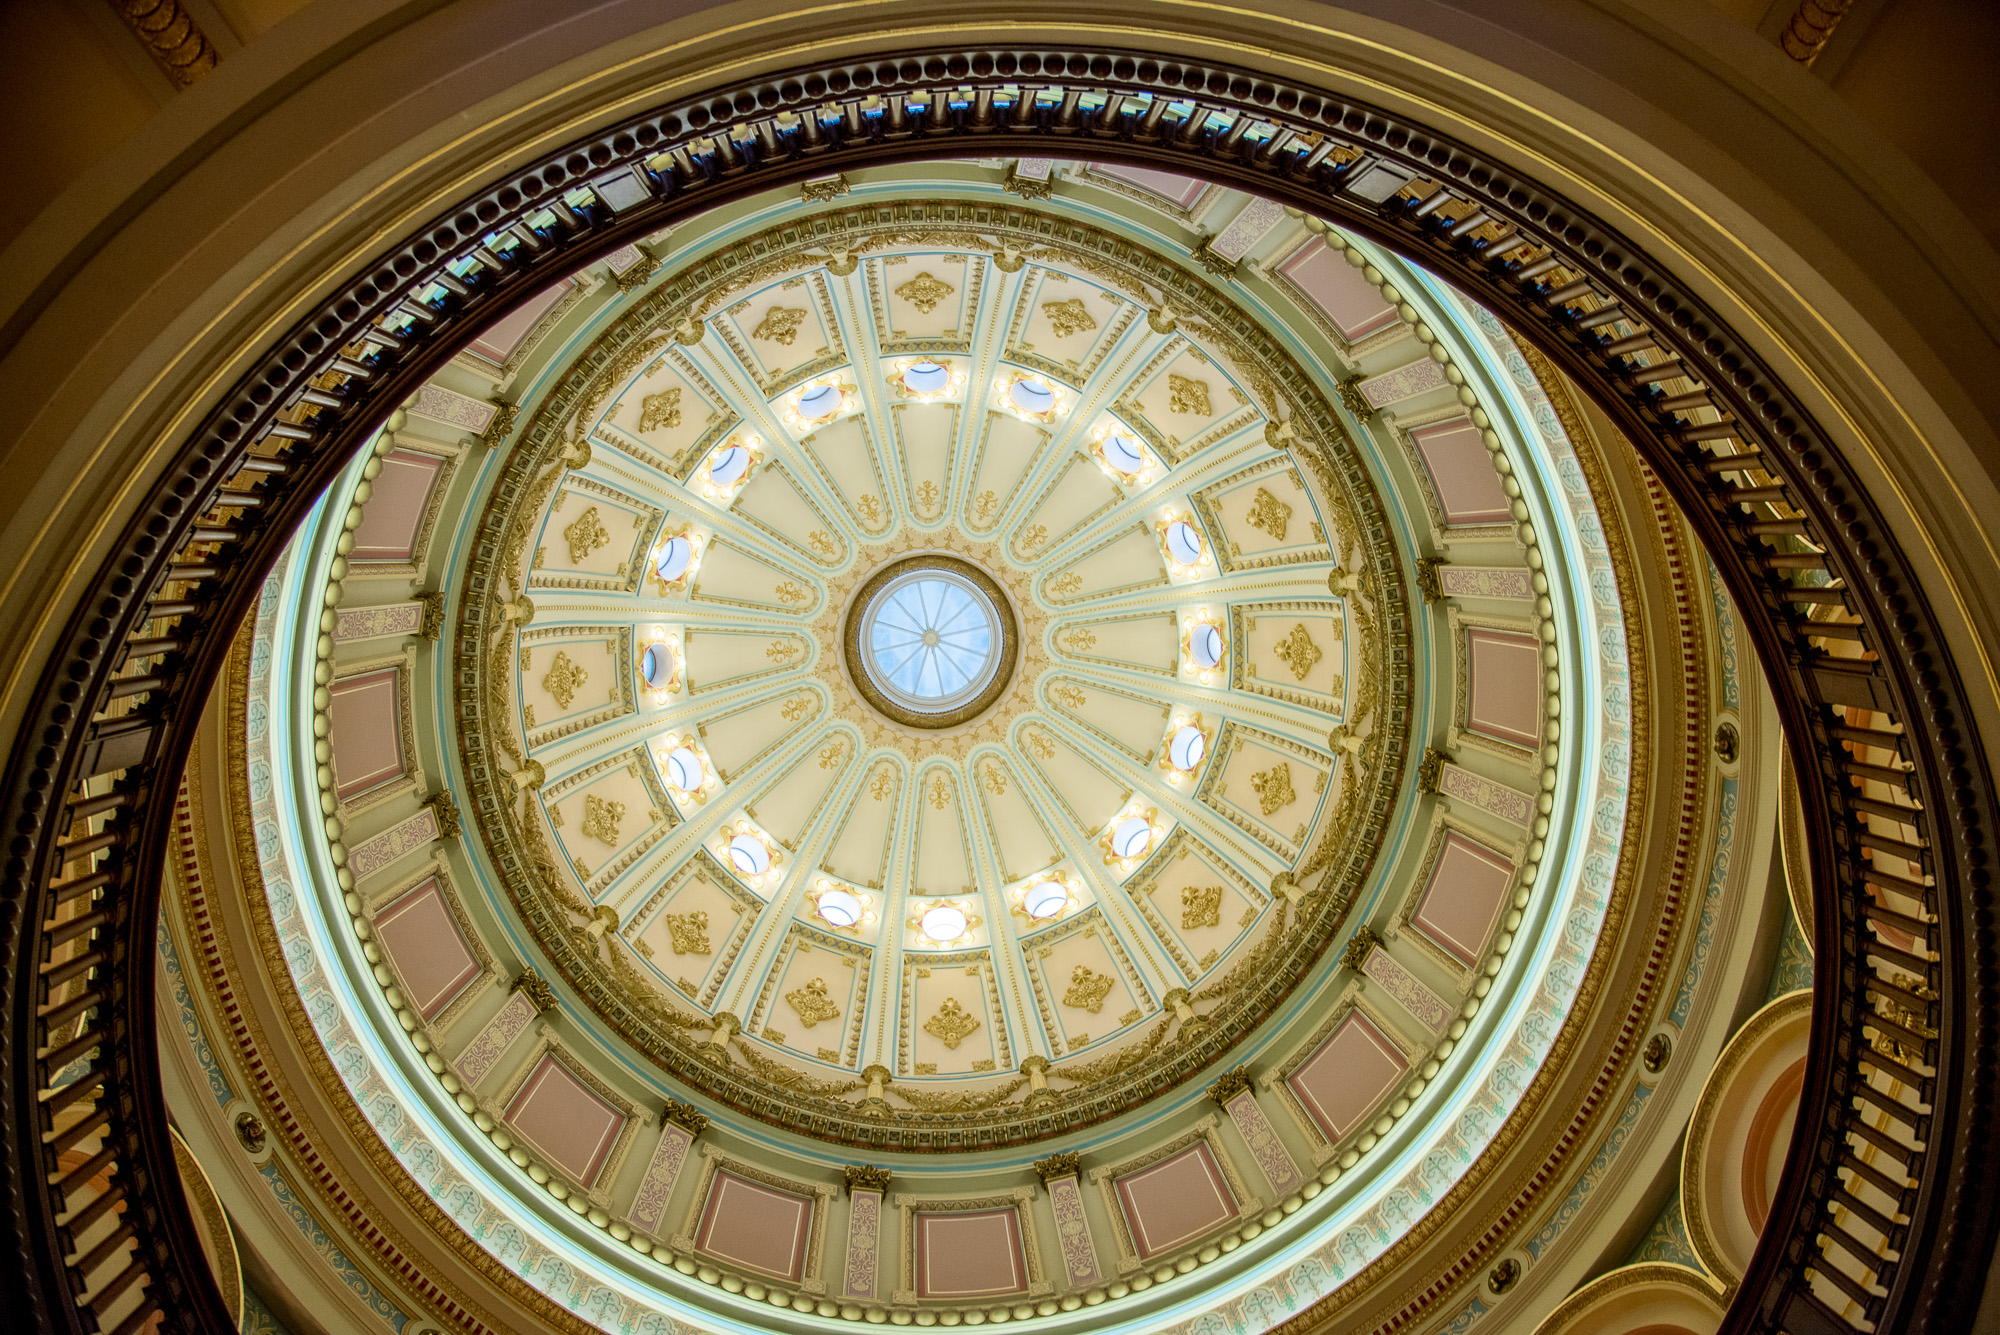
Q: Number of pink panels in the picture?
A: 14